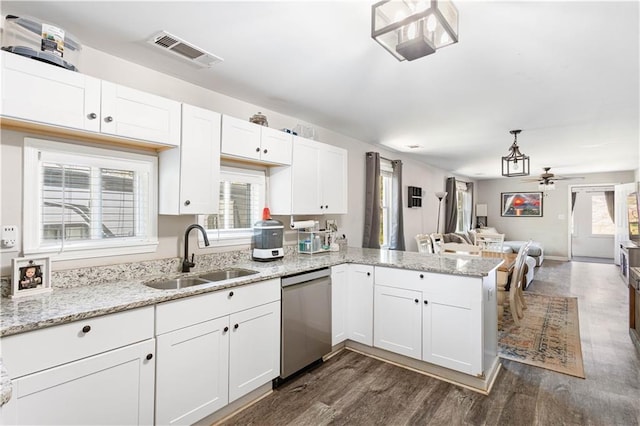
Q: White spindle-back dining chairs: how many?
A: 6